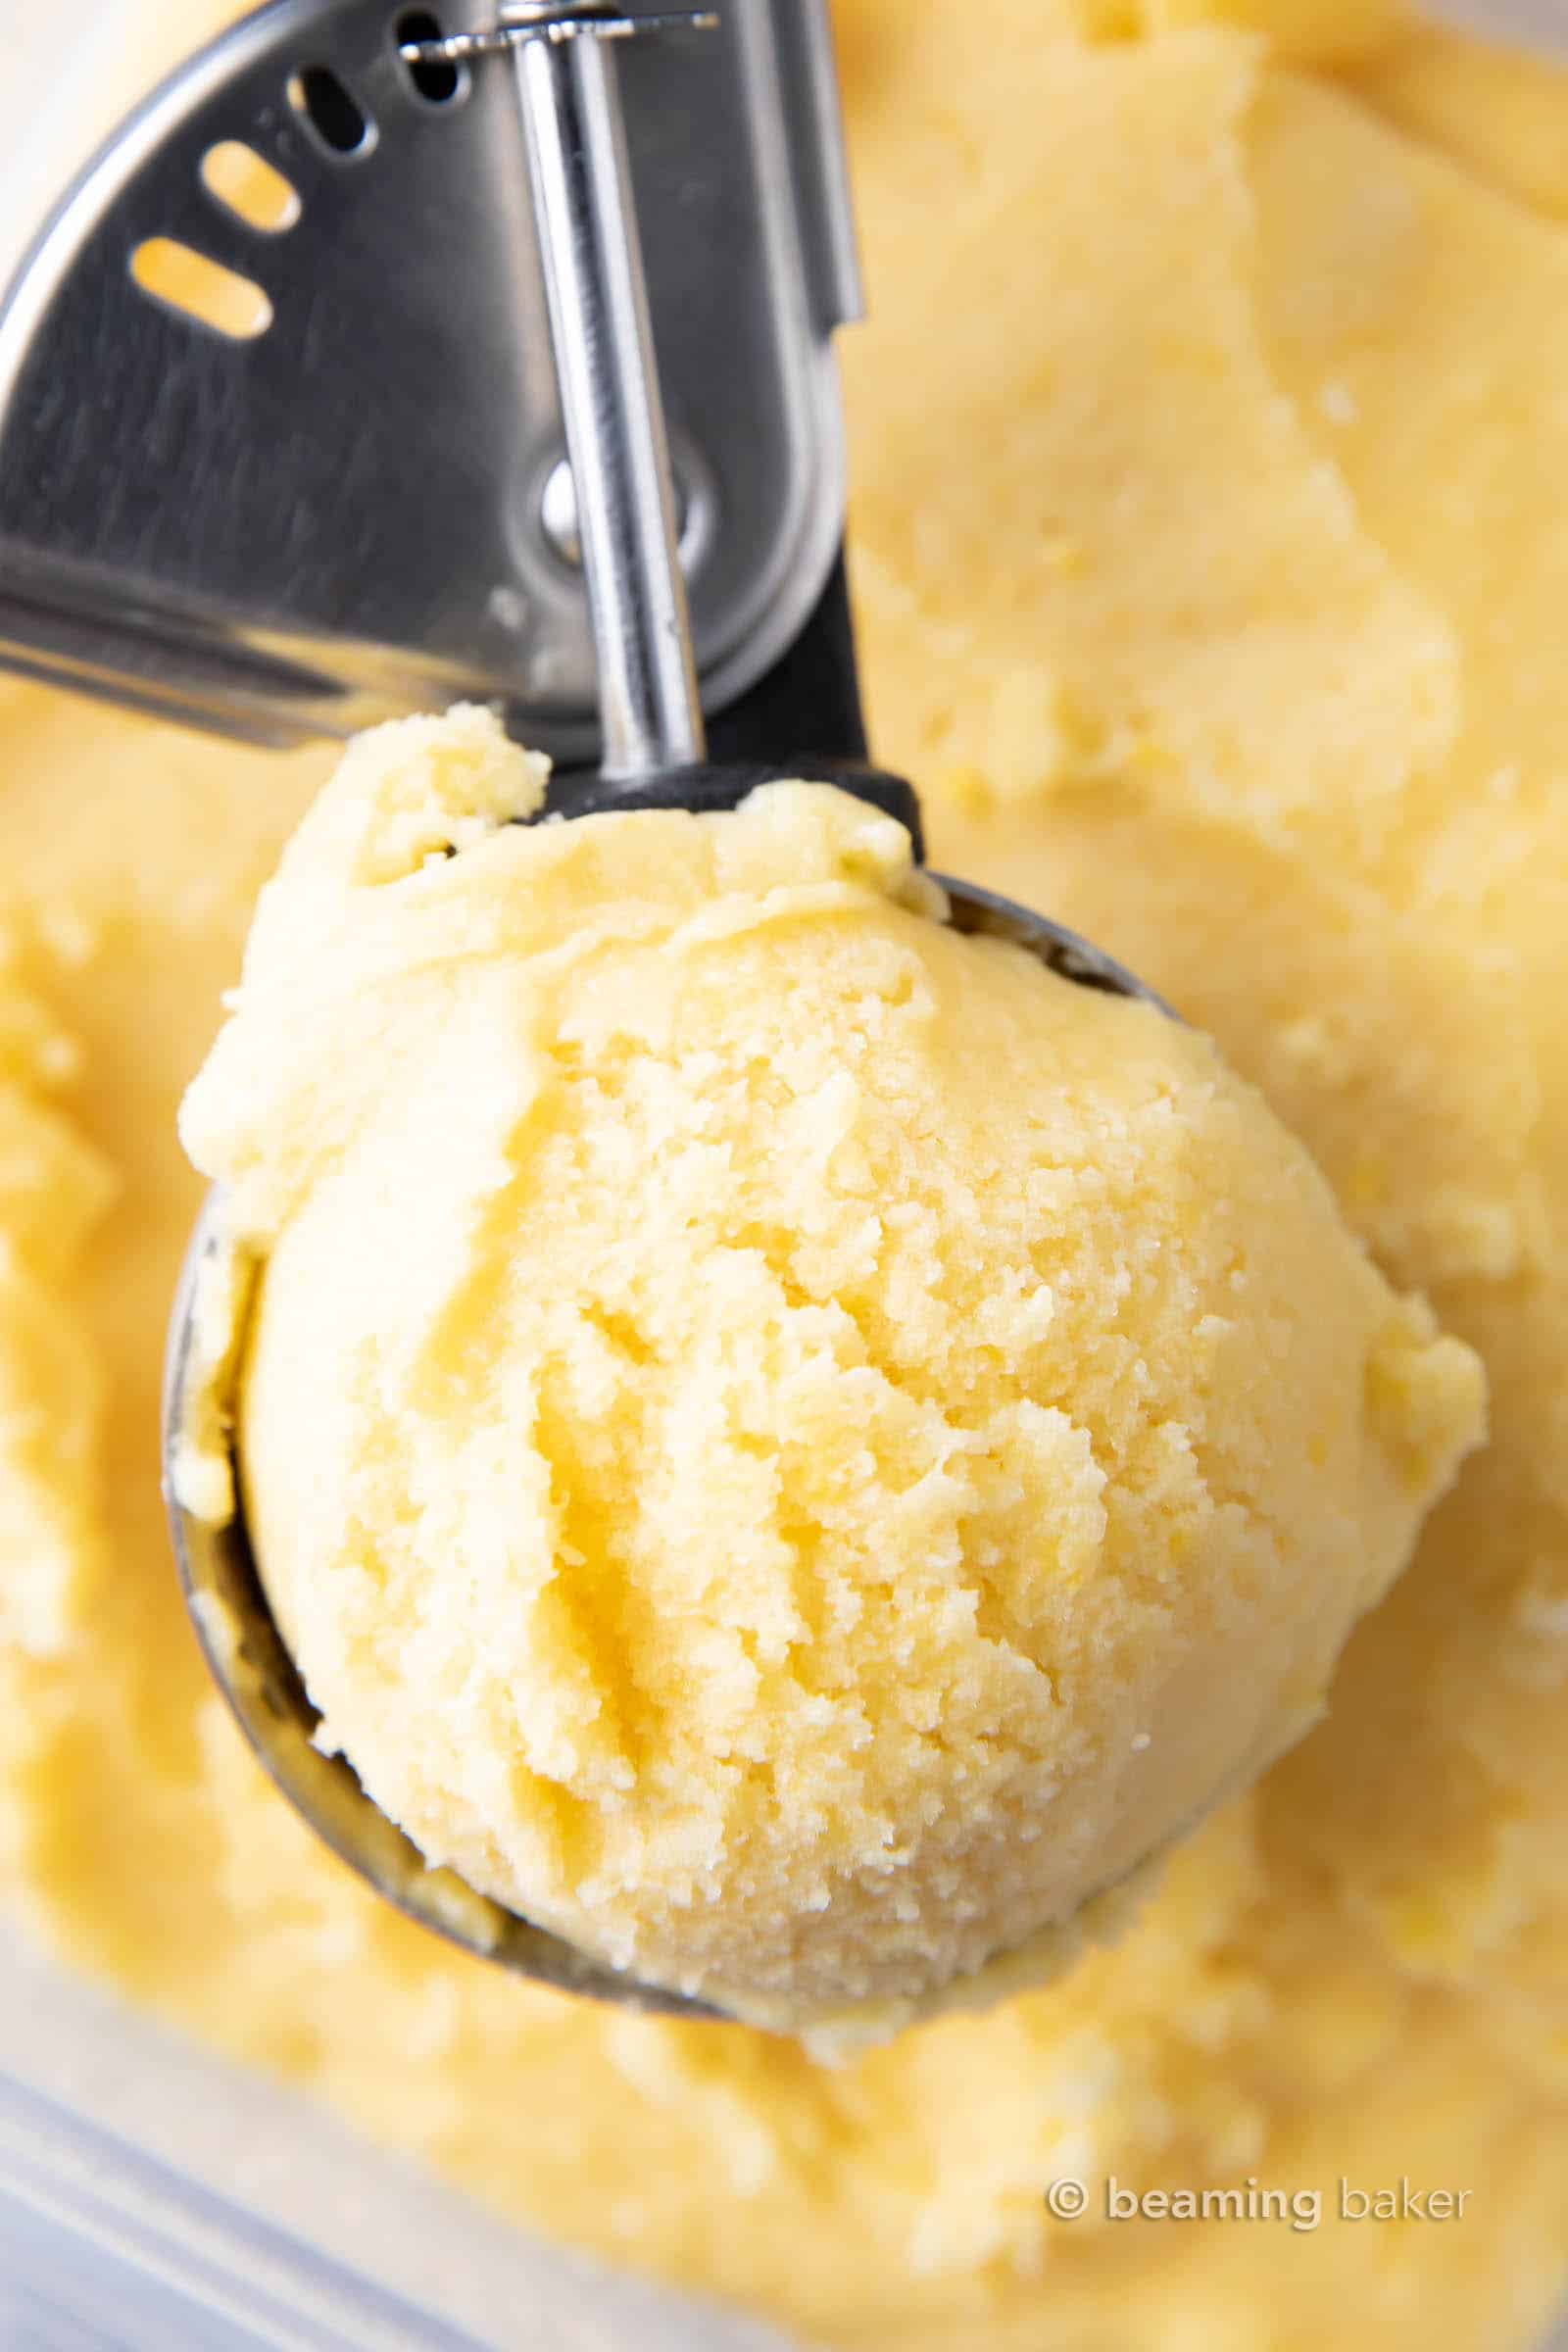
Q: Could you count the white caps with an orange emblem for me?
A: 0